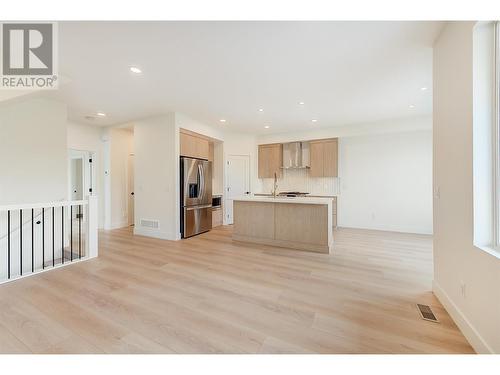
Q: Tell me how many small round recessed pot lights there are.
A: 9